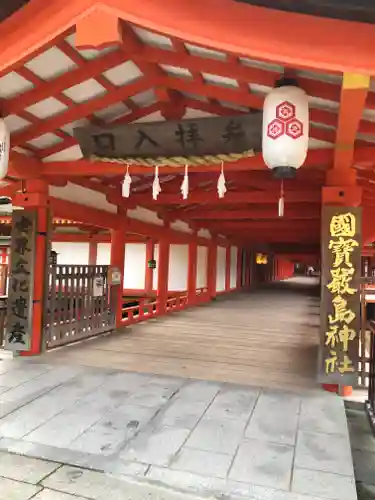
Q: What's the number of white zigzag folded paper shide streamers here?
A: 4